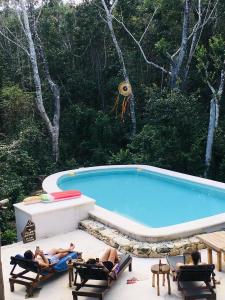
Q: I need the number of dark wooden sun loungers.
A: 3